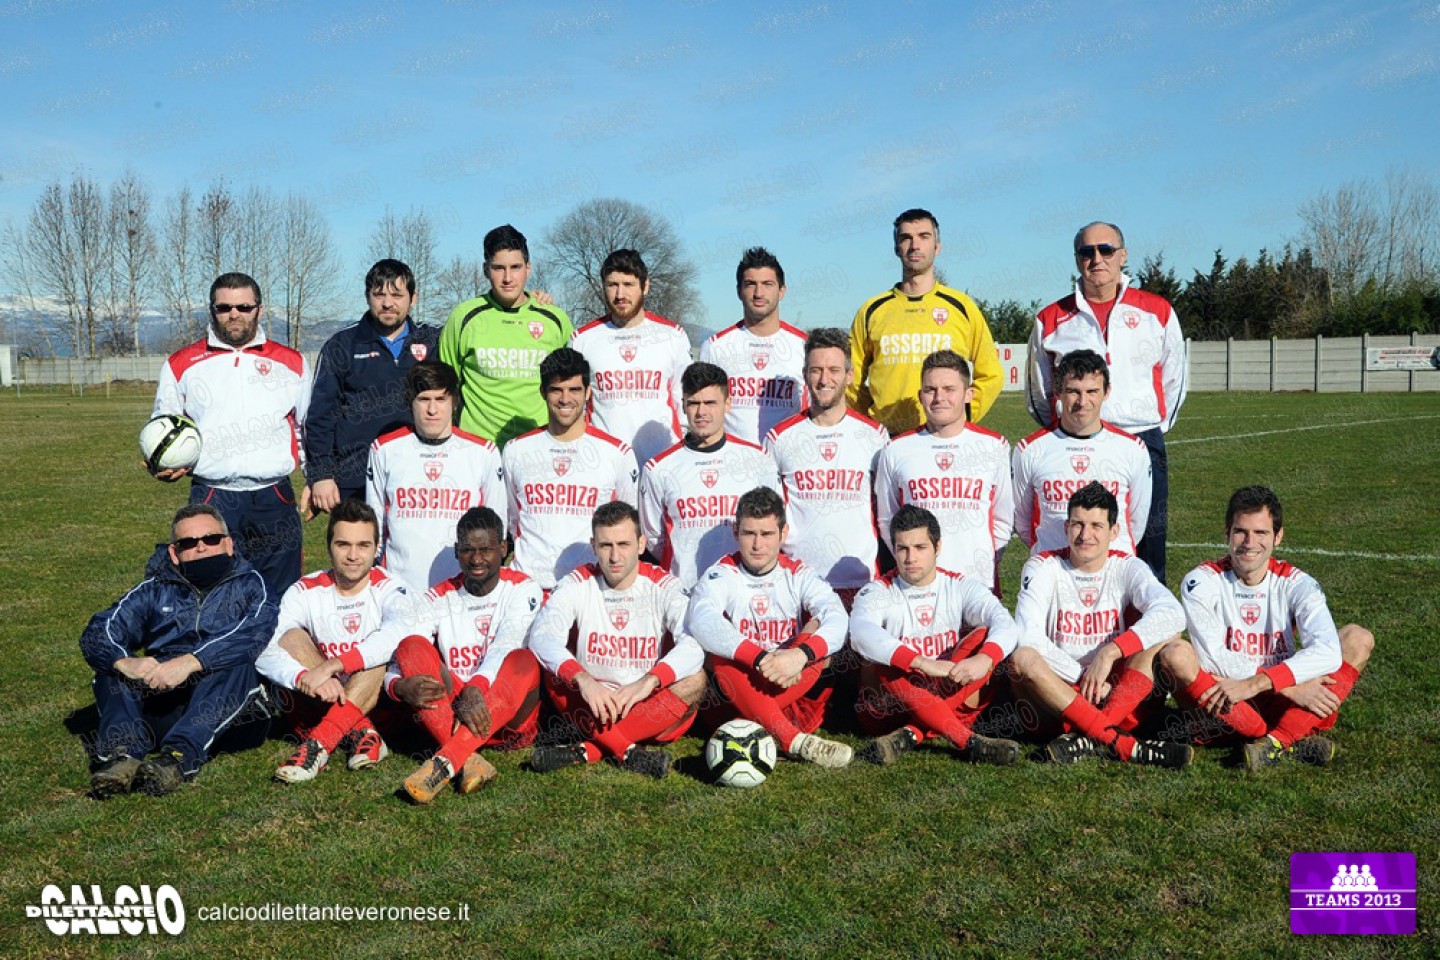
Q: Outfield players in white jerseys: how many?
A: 15